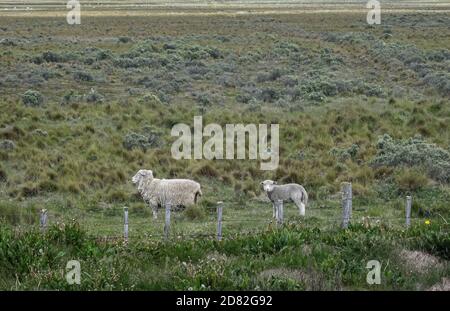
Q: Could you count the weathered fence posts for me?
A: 7